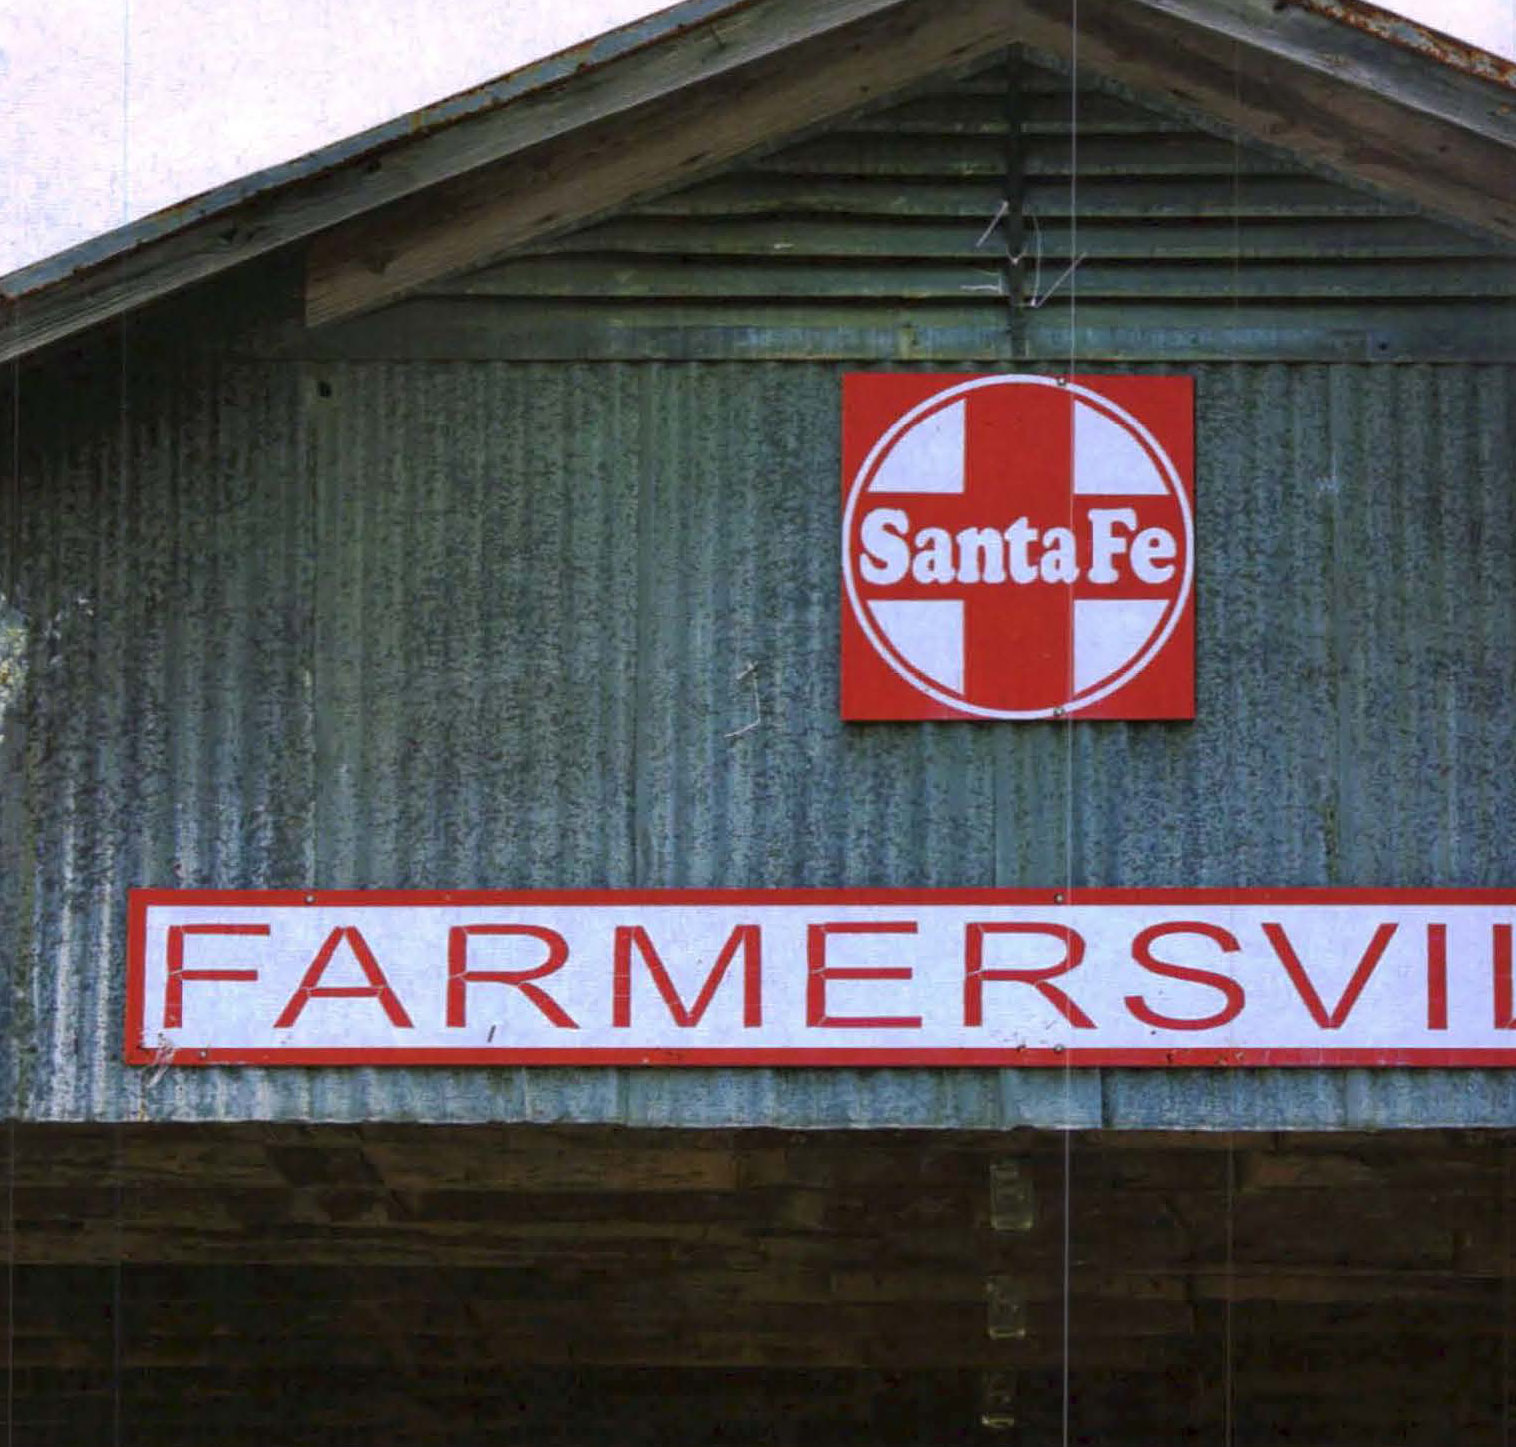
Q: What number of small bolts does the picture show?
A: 6